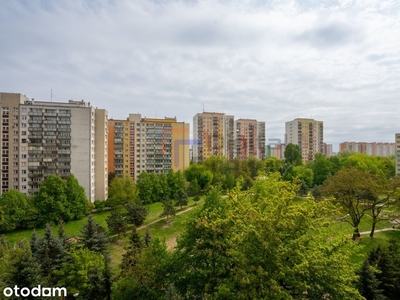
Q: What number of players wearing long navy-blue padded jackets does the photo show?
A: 0